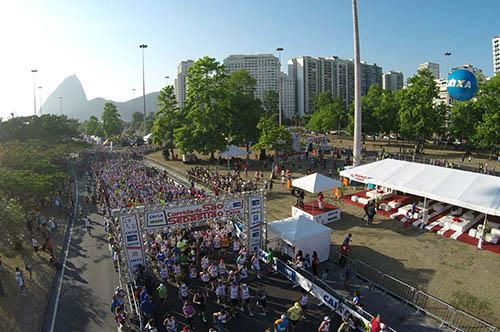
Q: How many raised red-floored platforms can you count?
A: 1